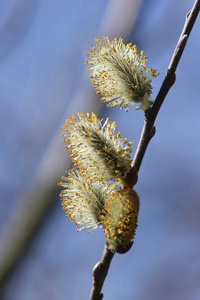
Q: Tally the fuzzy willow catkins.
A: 4